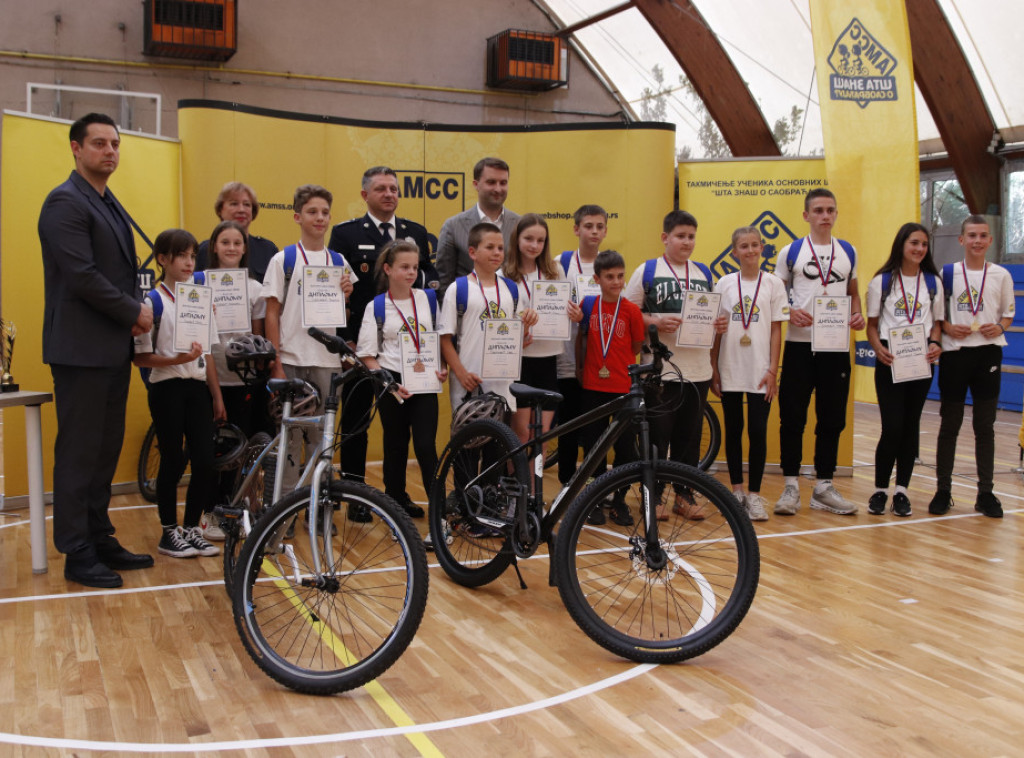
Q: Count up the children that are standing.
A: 13